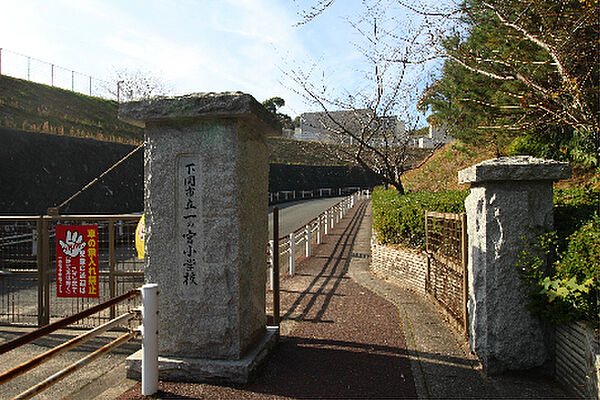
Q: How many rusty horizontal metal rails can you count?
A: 3